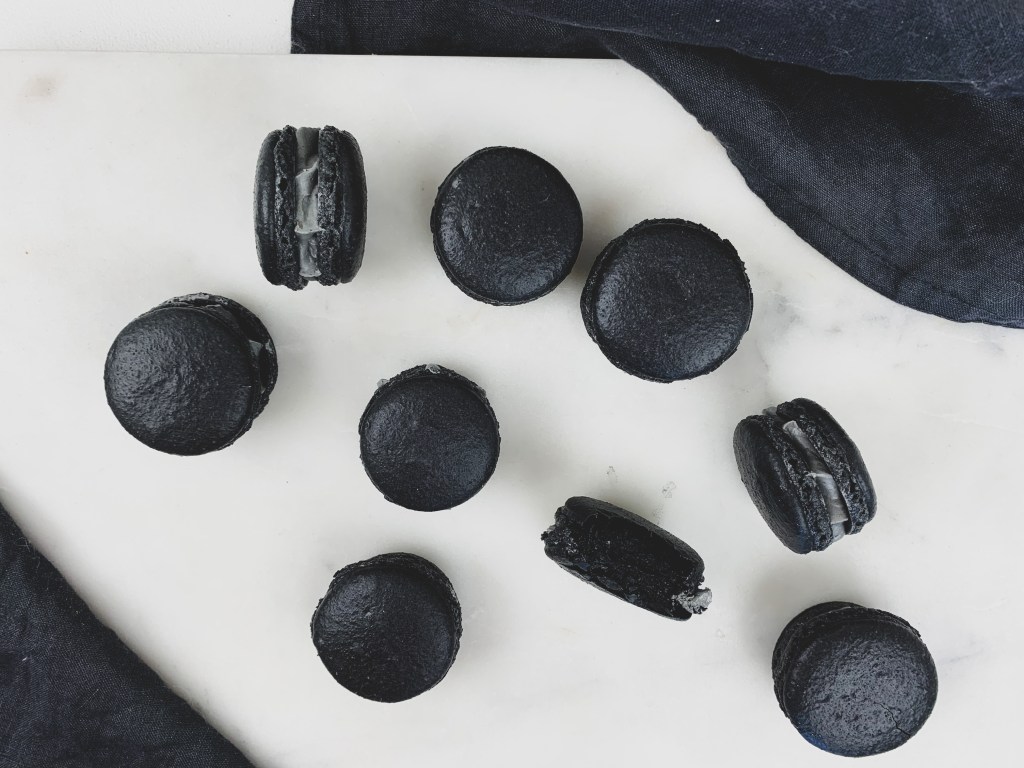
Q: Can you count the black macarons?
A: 9